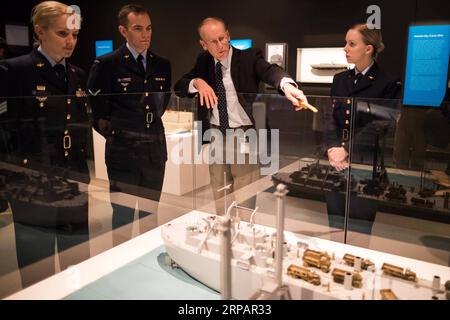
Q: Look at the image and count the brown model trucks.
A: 5